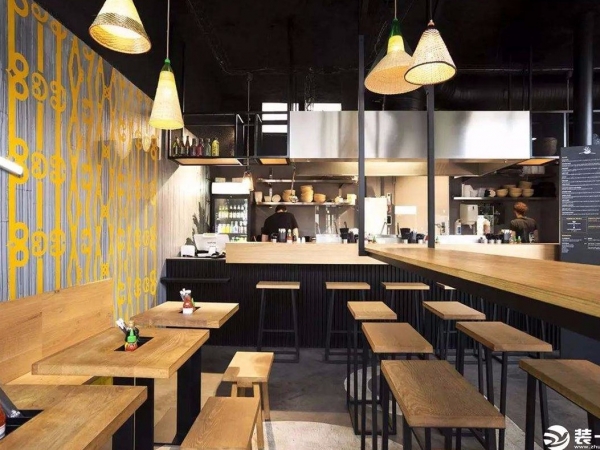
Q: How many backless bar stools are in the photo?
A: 10